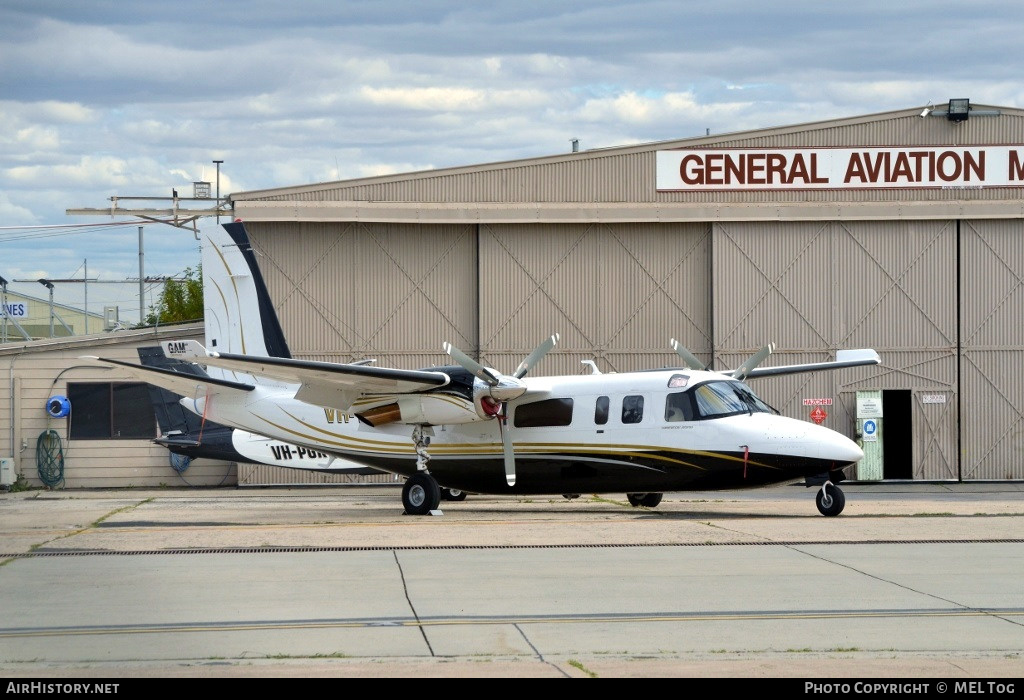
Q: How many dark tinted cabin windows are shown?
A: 3